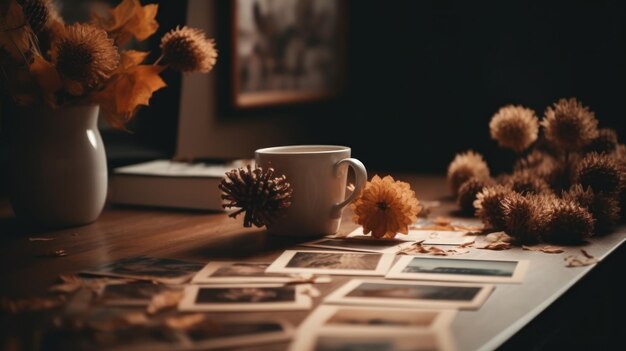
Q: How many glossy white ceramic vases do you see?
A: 1